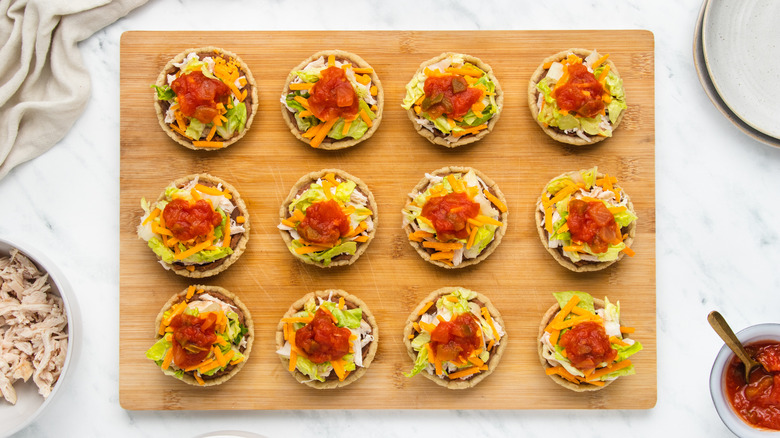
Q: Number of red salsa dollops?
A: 12